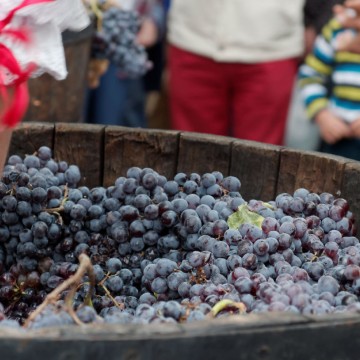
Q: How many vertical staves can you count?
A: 7